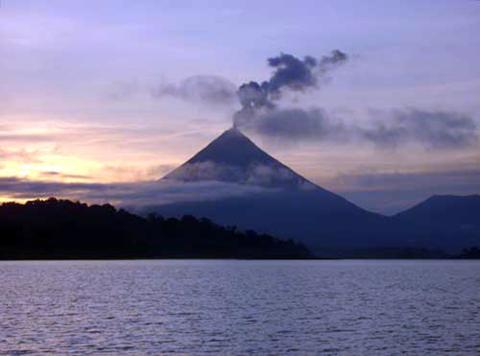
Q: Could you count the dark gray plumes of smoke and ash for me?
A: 1